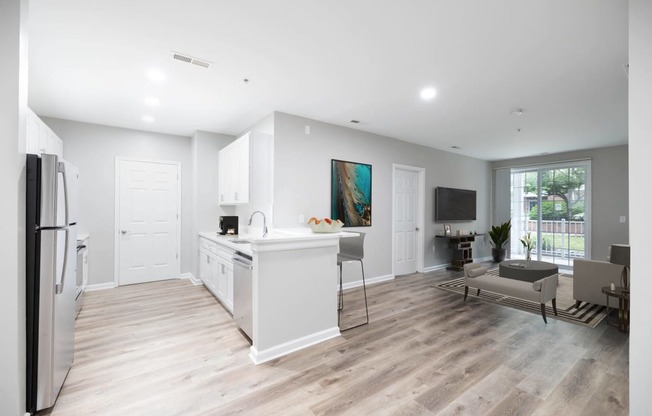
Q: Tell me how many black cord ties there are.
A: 0